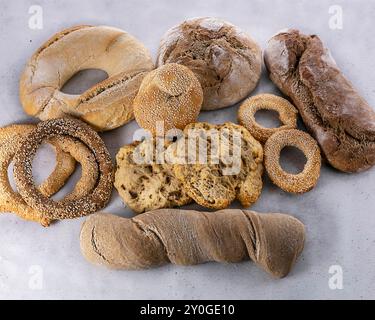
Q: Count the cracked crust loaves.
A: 2